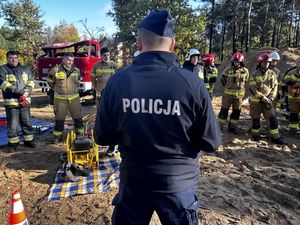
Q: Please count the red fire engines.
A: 1